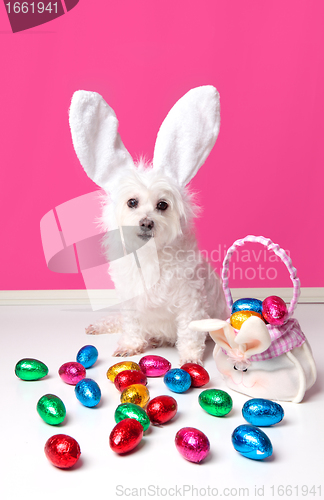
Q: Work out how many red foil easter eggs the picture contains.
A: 5